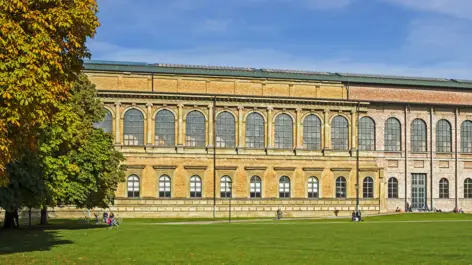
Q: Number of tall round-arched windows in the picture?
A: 14